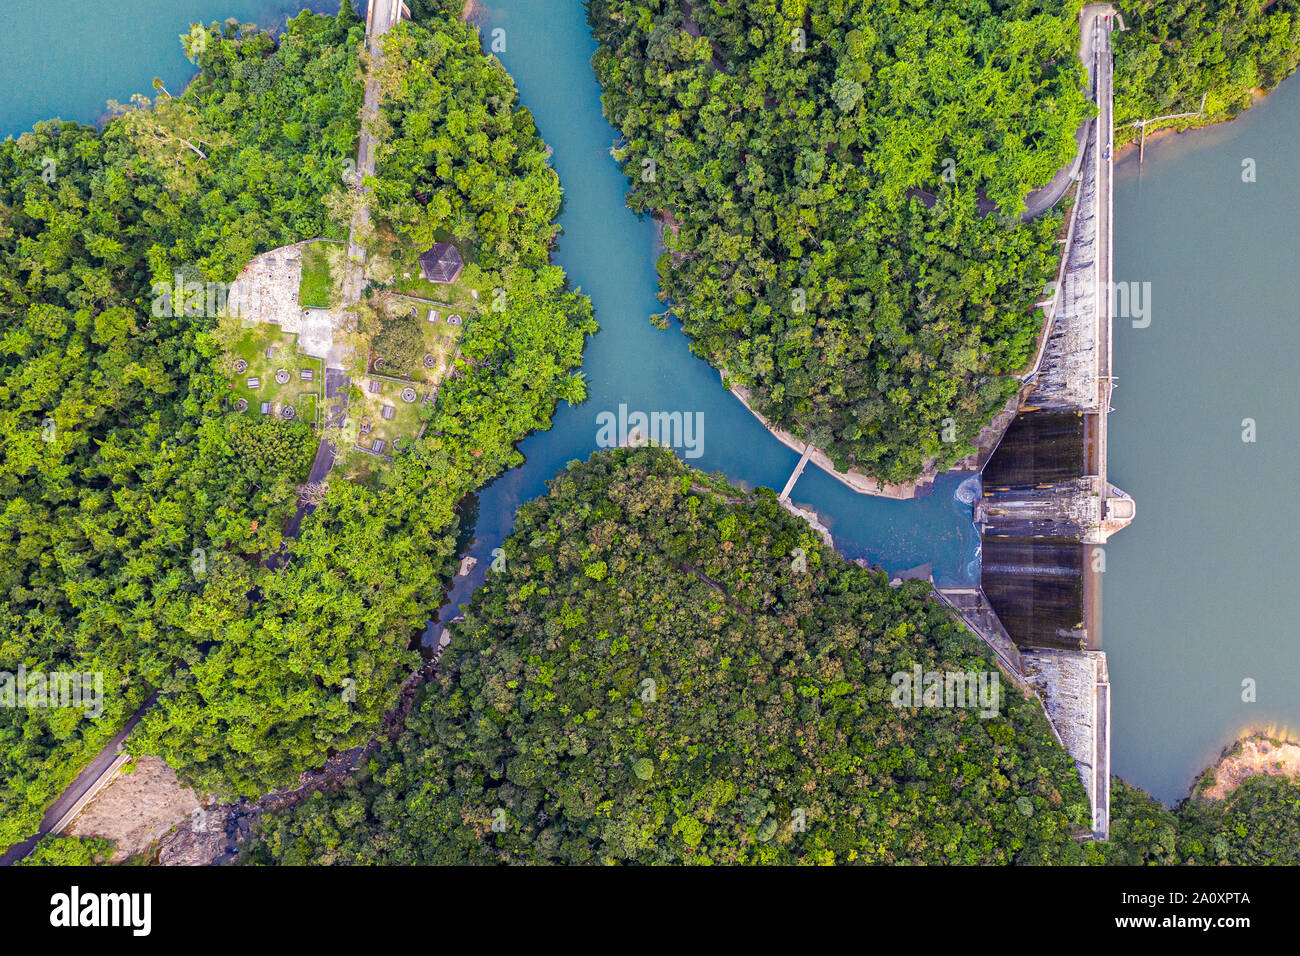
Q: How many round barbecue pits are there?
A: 11